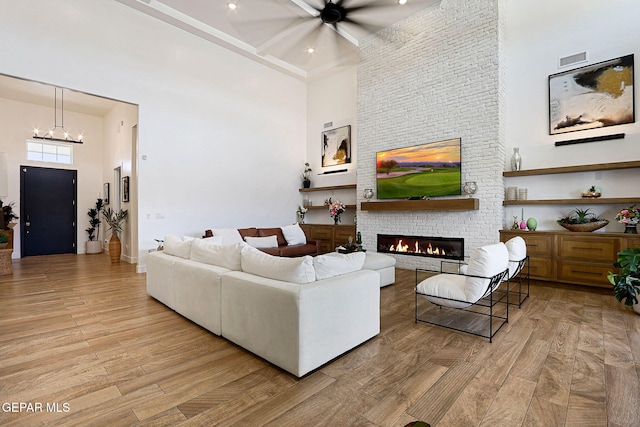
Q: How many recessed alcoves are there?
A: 2